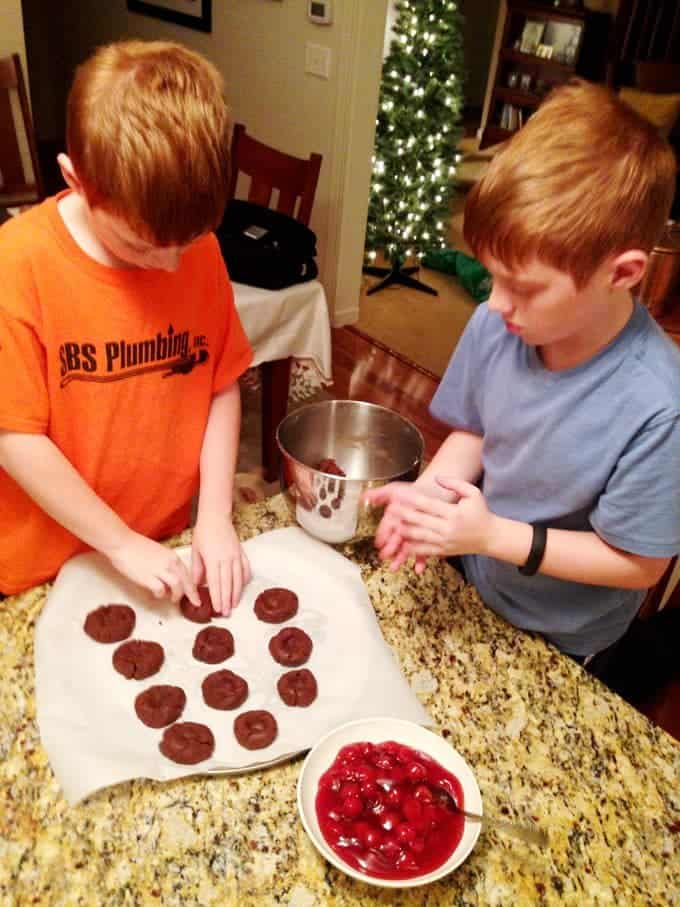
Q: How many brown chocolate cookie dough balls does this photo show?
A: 11